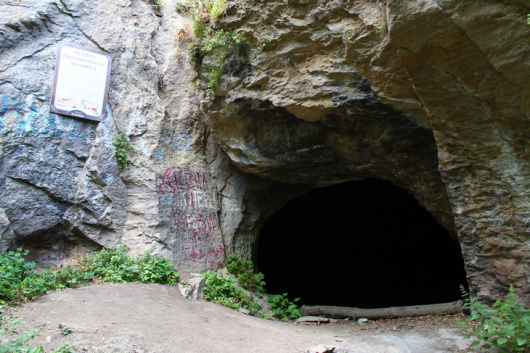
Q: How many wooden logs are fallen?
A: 1